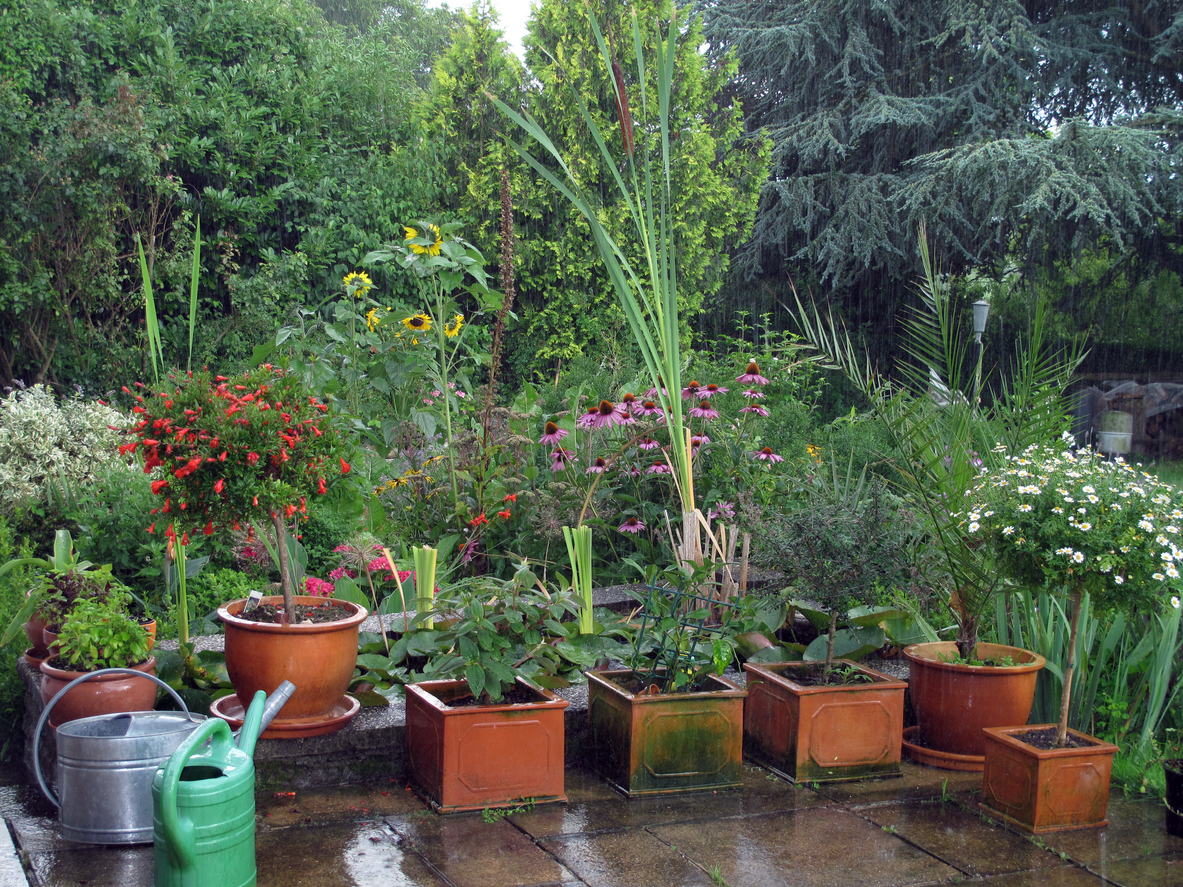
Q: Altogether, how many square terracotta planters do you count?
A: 4